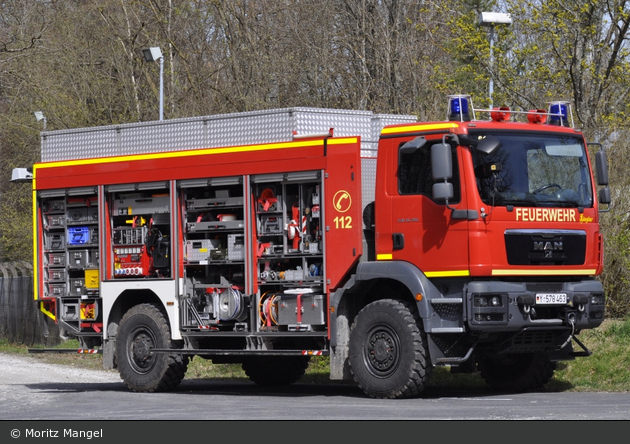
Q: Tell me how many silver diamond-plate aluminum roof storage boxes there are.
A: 2